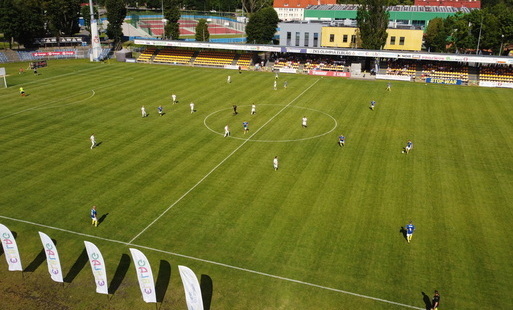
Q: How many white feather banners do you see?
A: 5